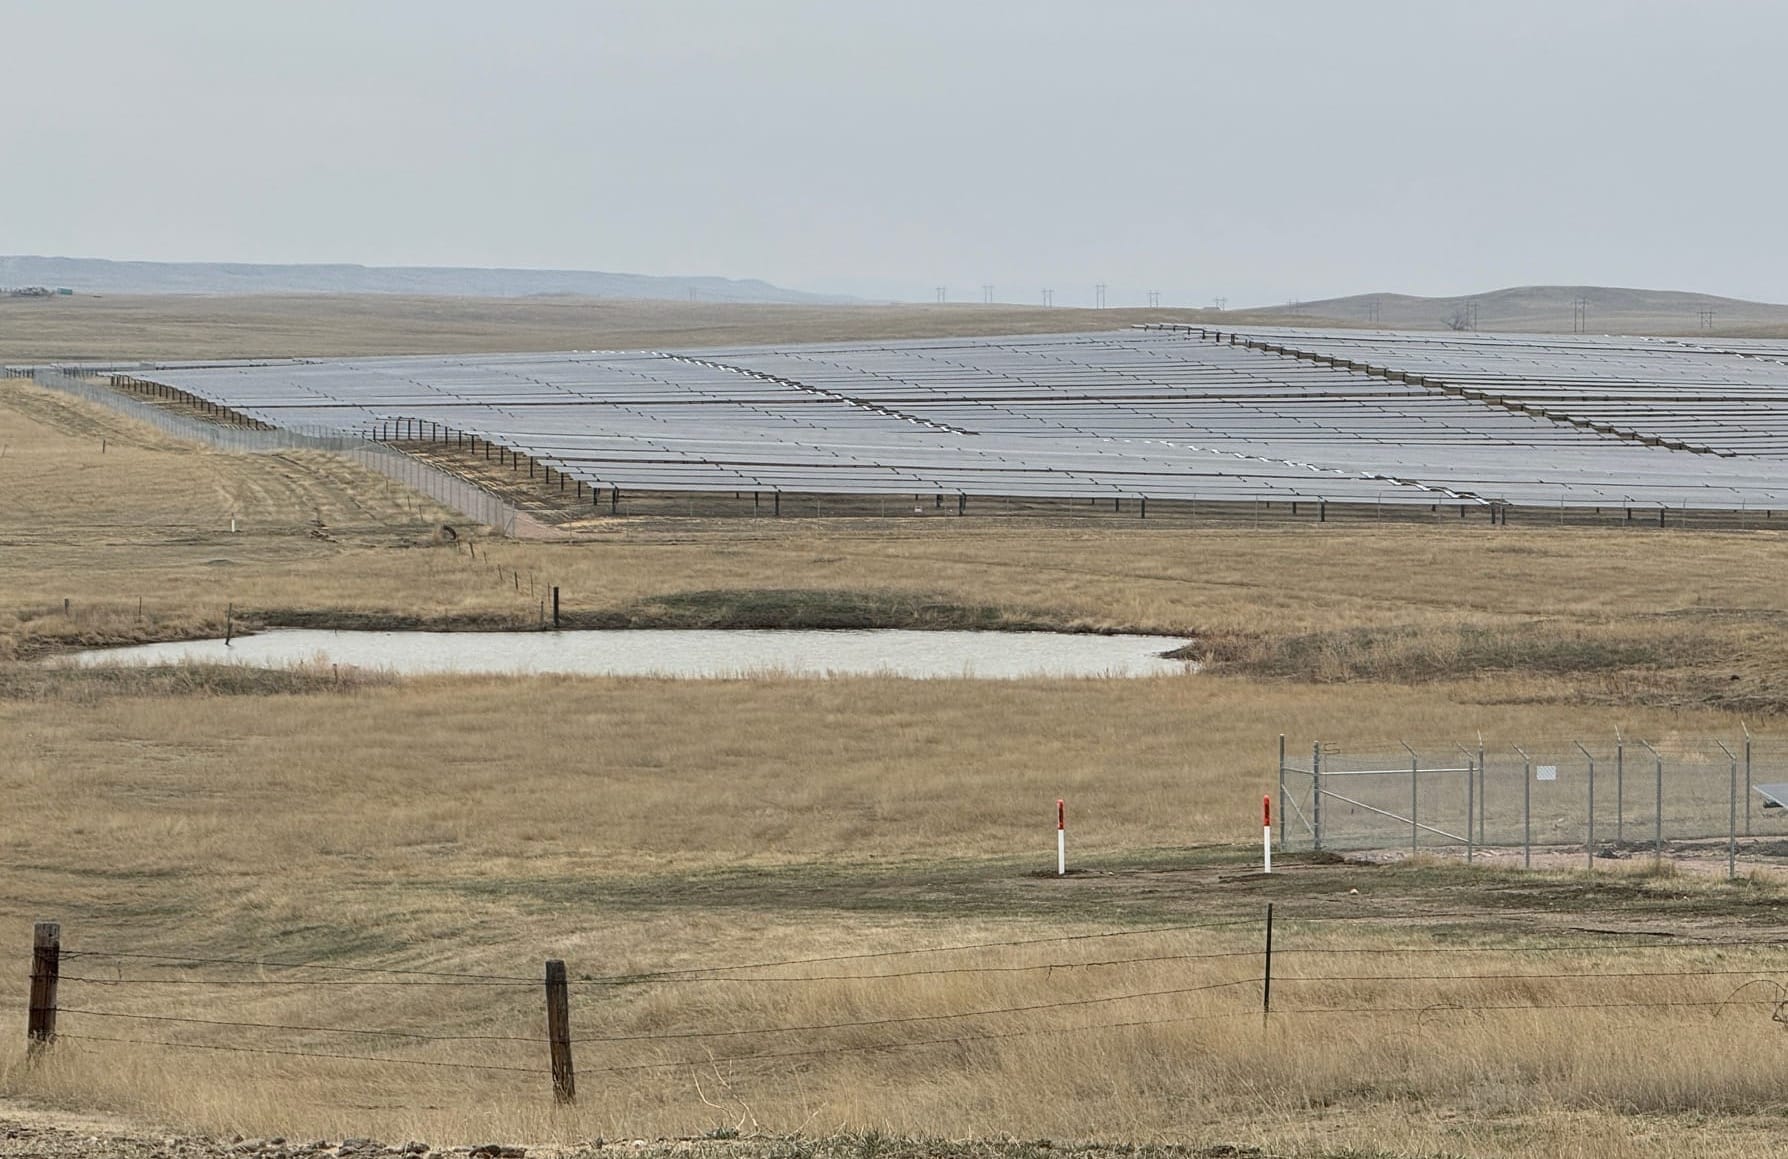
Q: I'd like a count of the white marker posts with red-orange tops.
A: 2